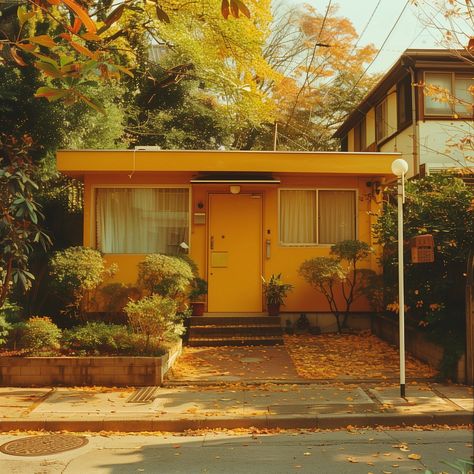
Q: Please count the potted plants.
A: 2